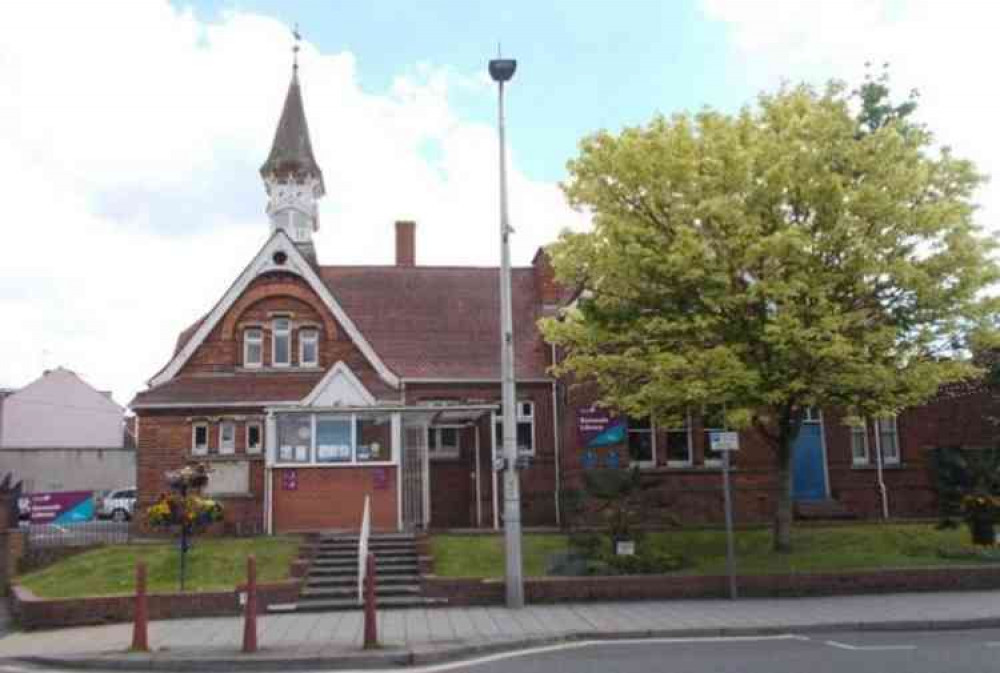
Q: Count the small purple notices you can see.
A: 2